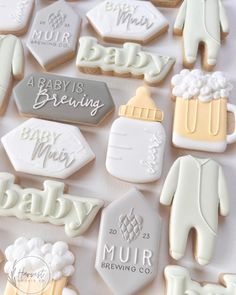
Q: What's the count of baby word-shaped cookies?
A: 3